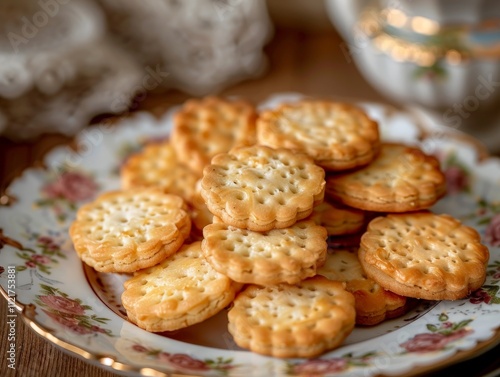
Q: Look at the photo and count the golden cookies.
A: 12